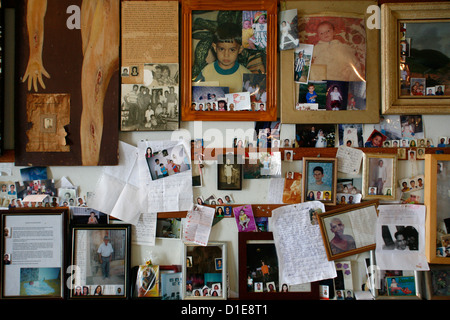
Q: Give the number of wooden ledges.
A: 2